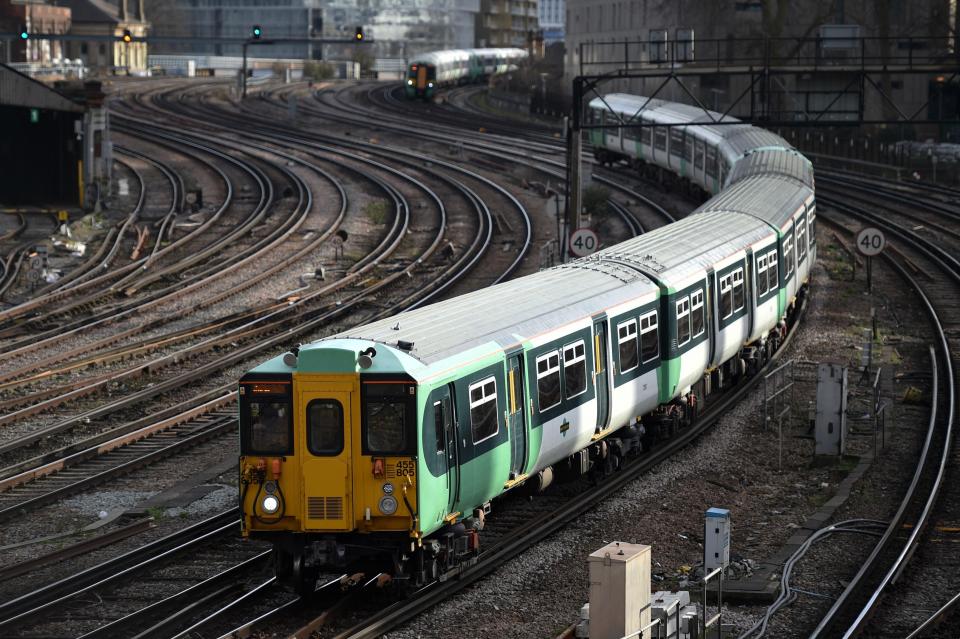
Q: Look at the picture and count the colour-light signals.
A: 4